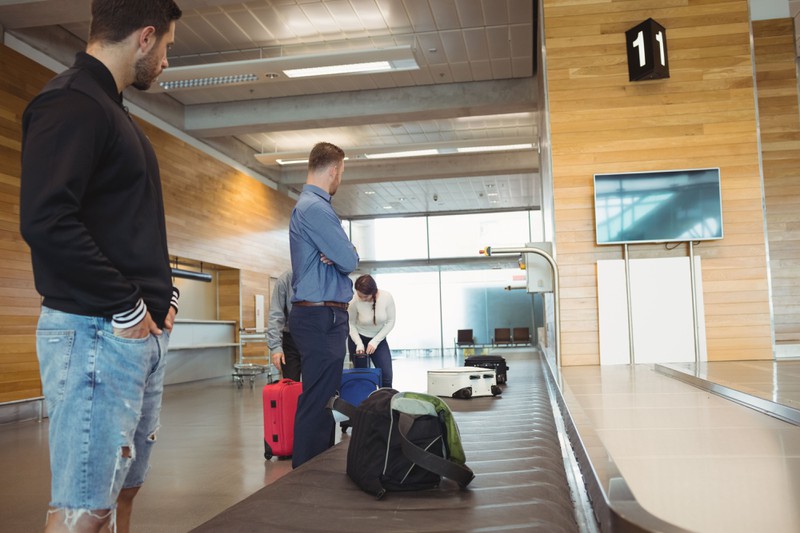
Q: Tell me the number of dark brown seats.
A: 3